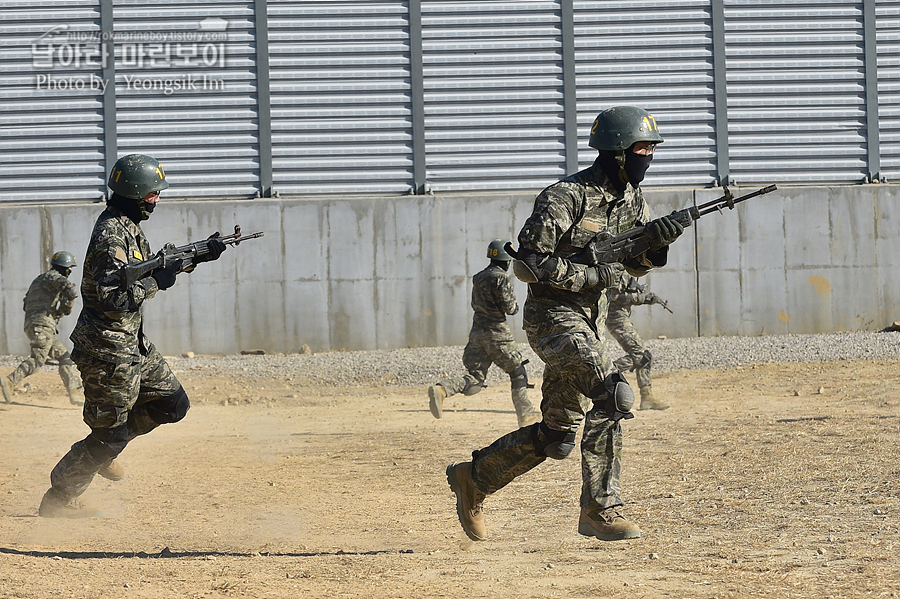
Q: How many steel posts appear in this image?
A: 6